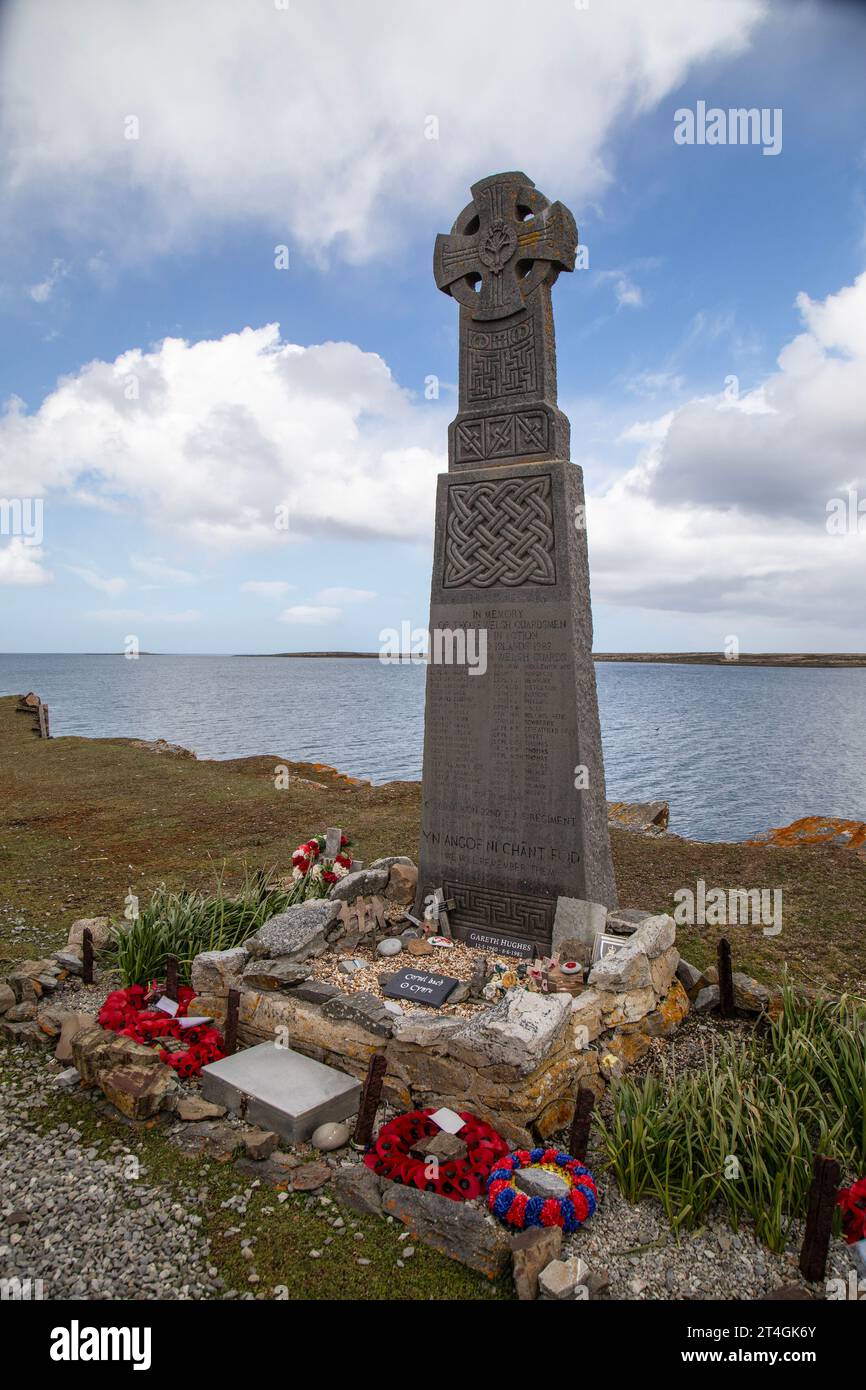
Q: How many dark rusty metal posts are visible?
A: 7